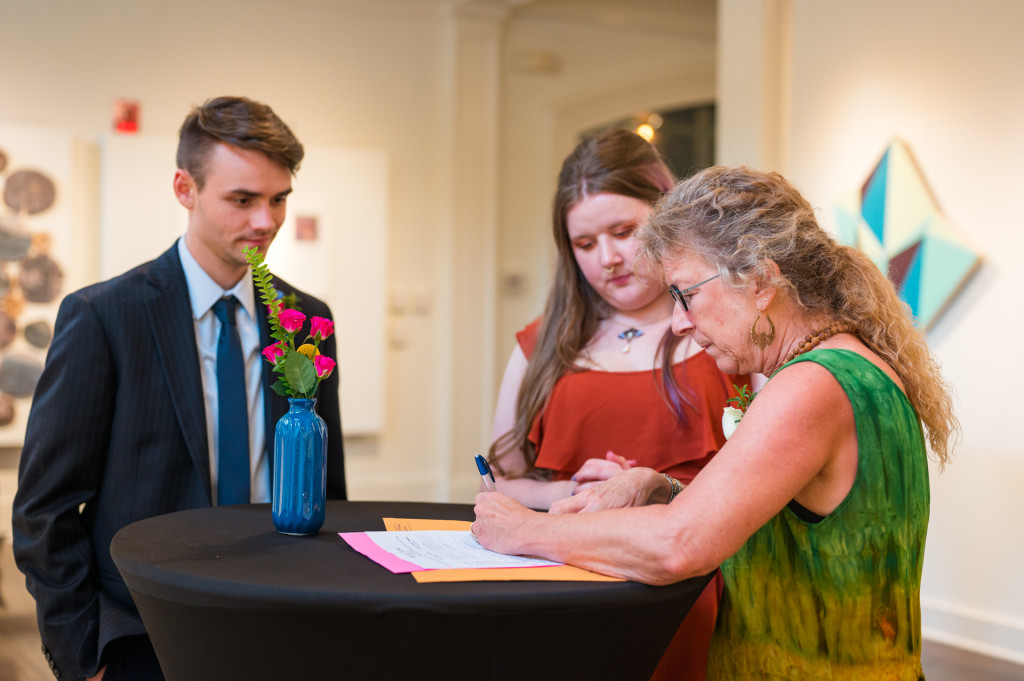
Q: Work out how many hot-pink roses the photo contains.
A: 4